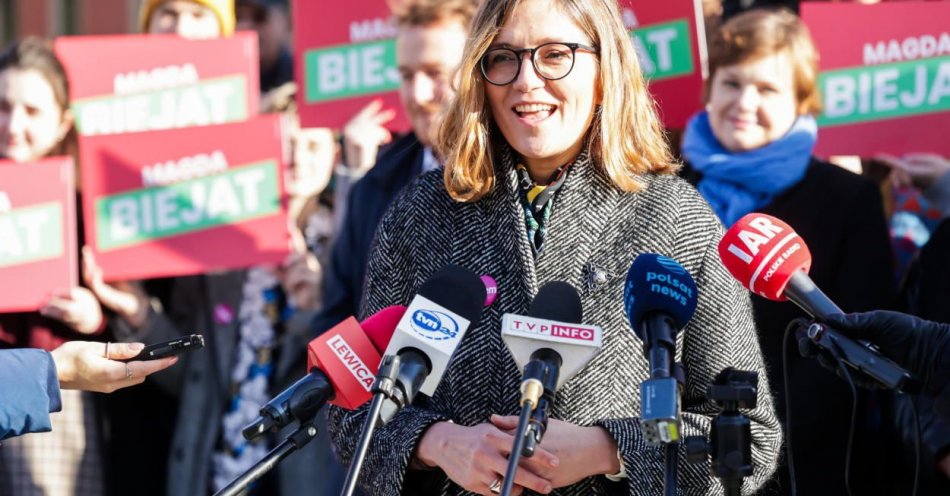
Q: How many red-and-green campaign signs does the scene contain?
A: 6